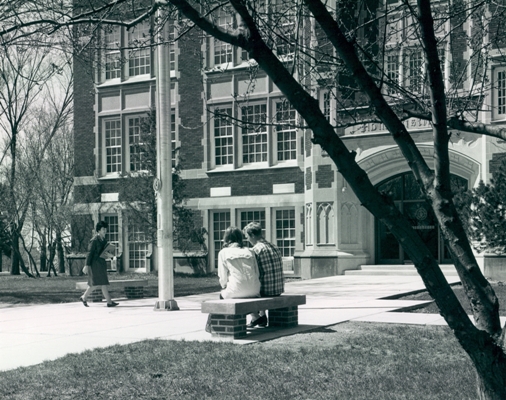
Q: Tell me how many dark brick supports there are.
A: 4